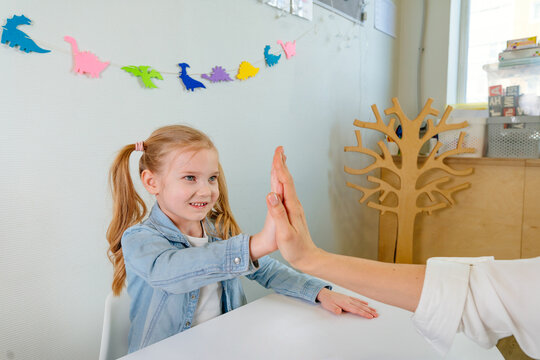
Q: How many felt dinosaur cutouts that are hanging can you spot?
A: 8